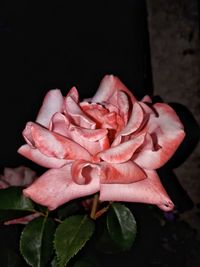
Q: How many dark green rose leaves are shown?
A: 4